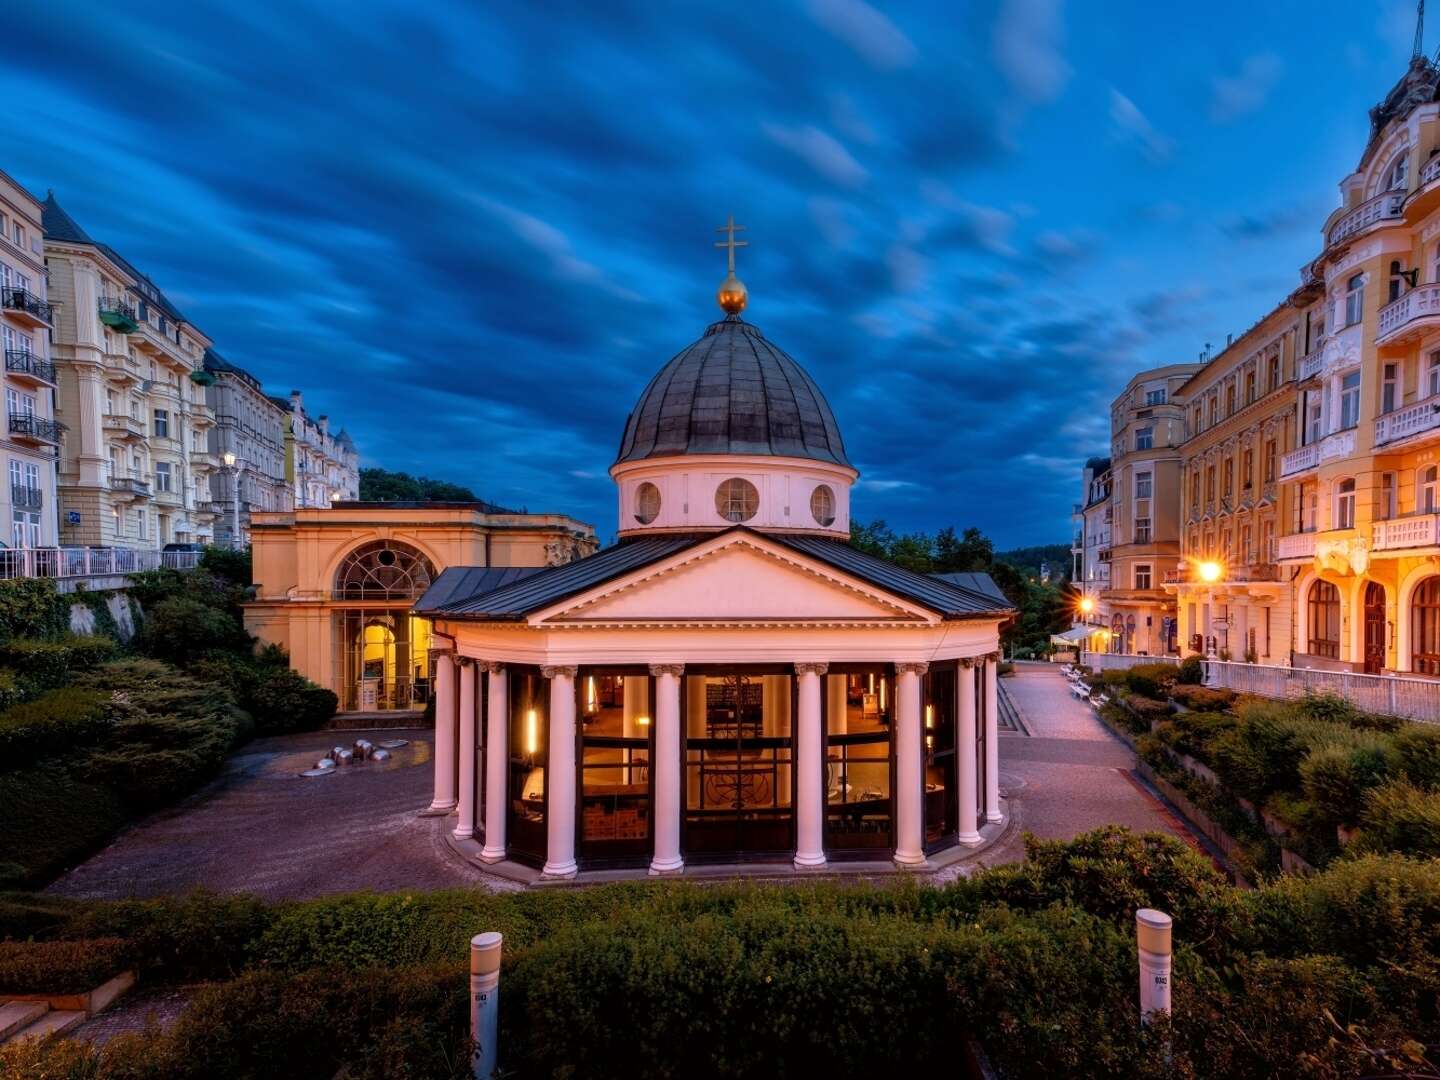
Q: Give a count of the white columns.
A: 9